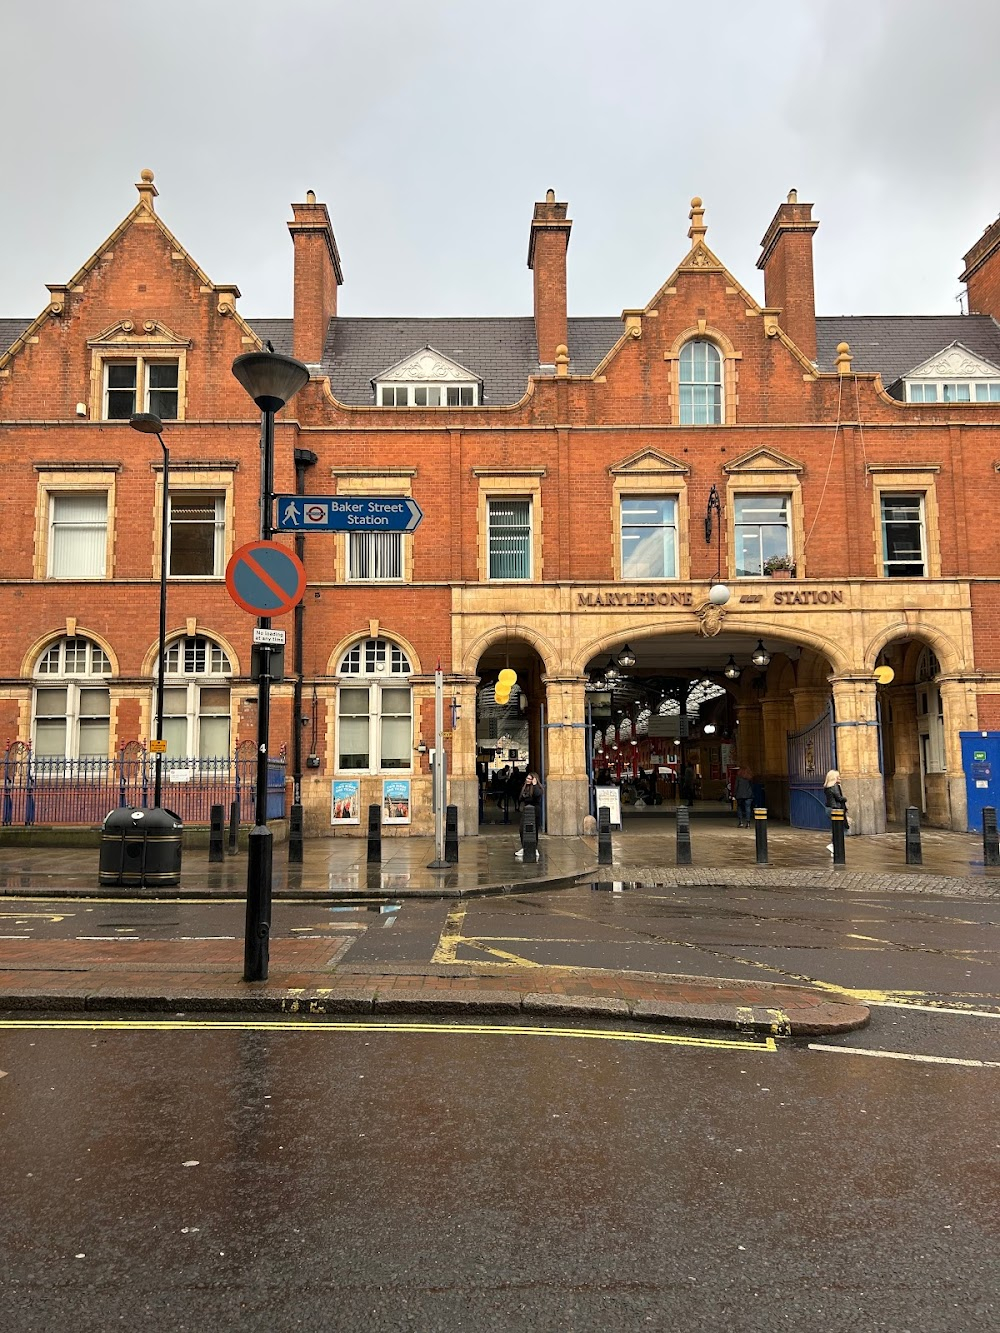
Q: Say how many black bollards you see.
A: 12